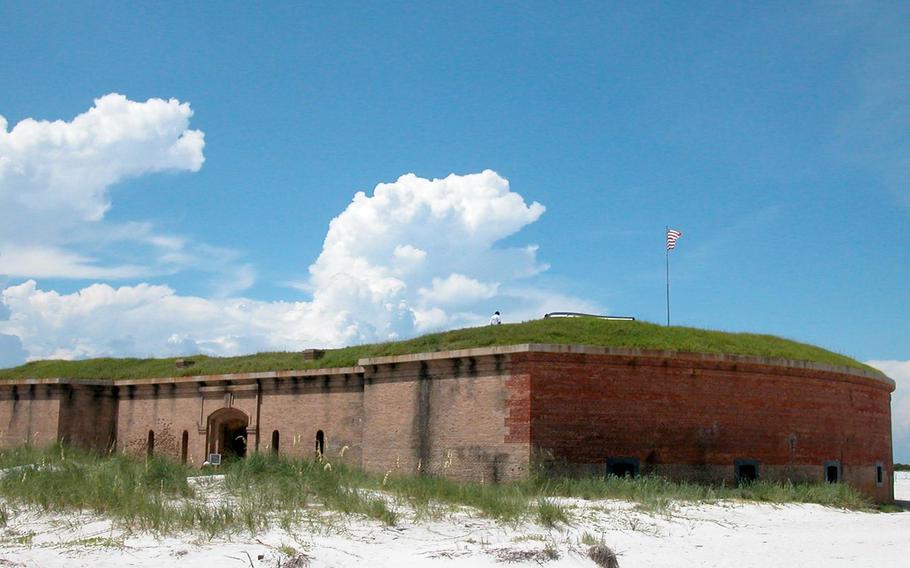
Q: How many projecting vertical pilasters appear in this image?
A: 2